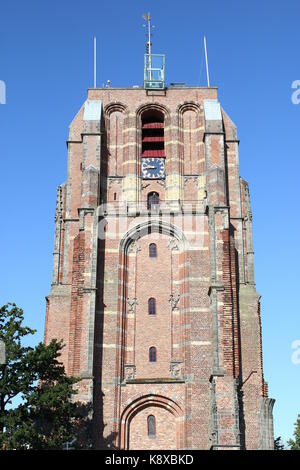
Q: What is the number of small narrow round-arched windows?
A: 5